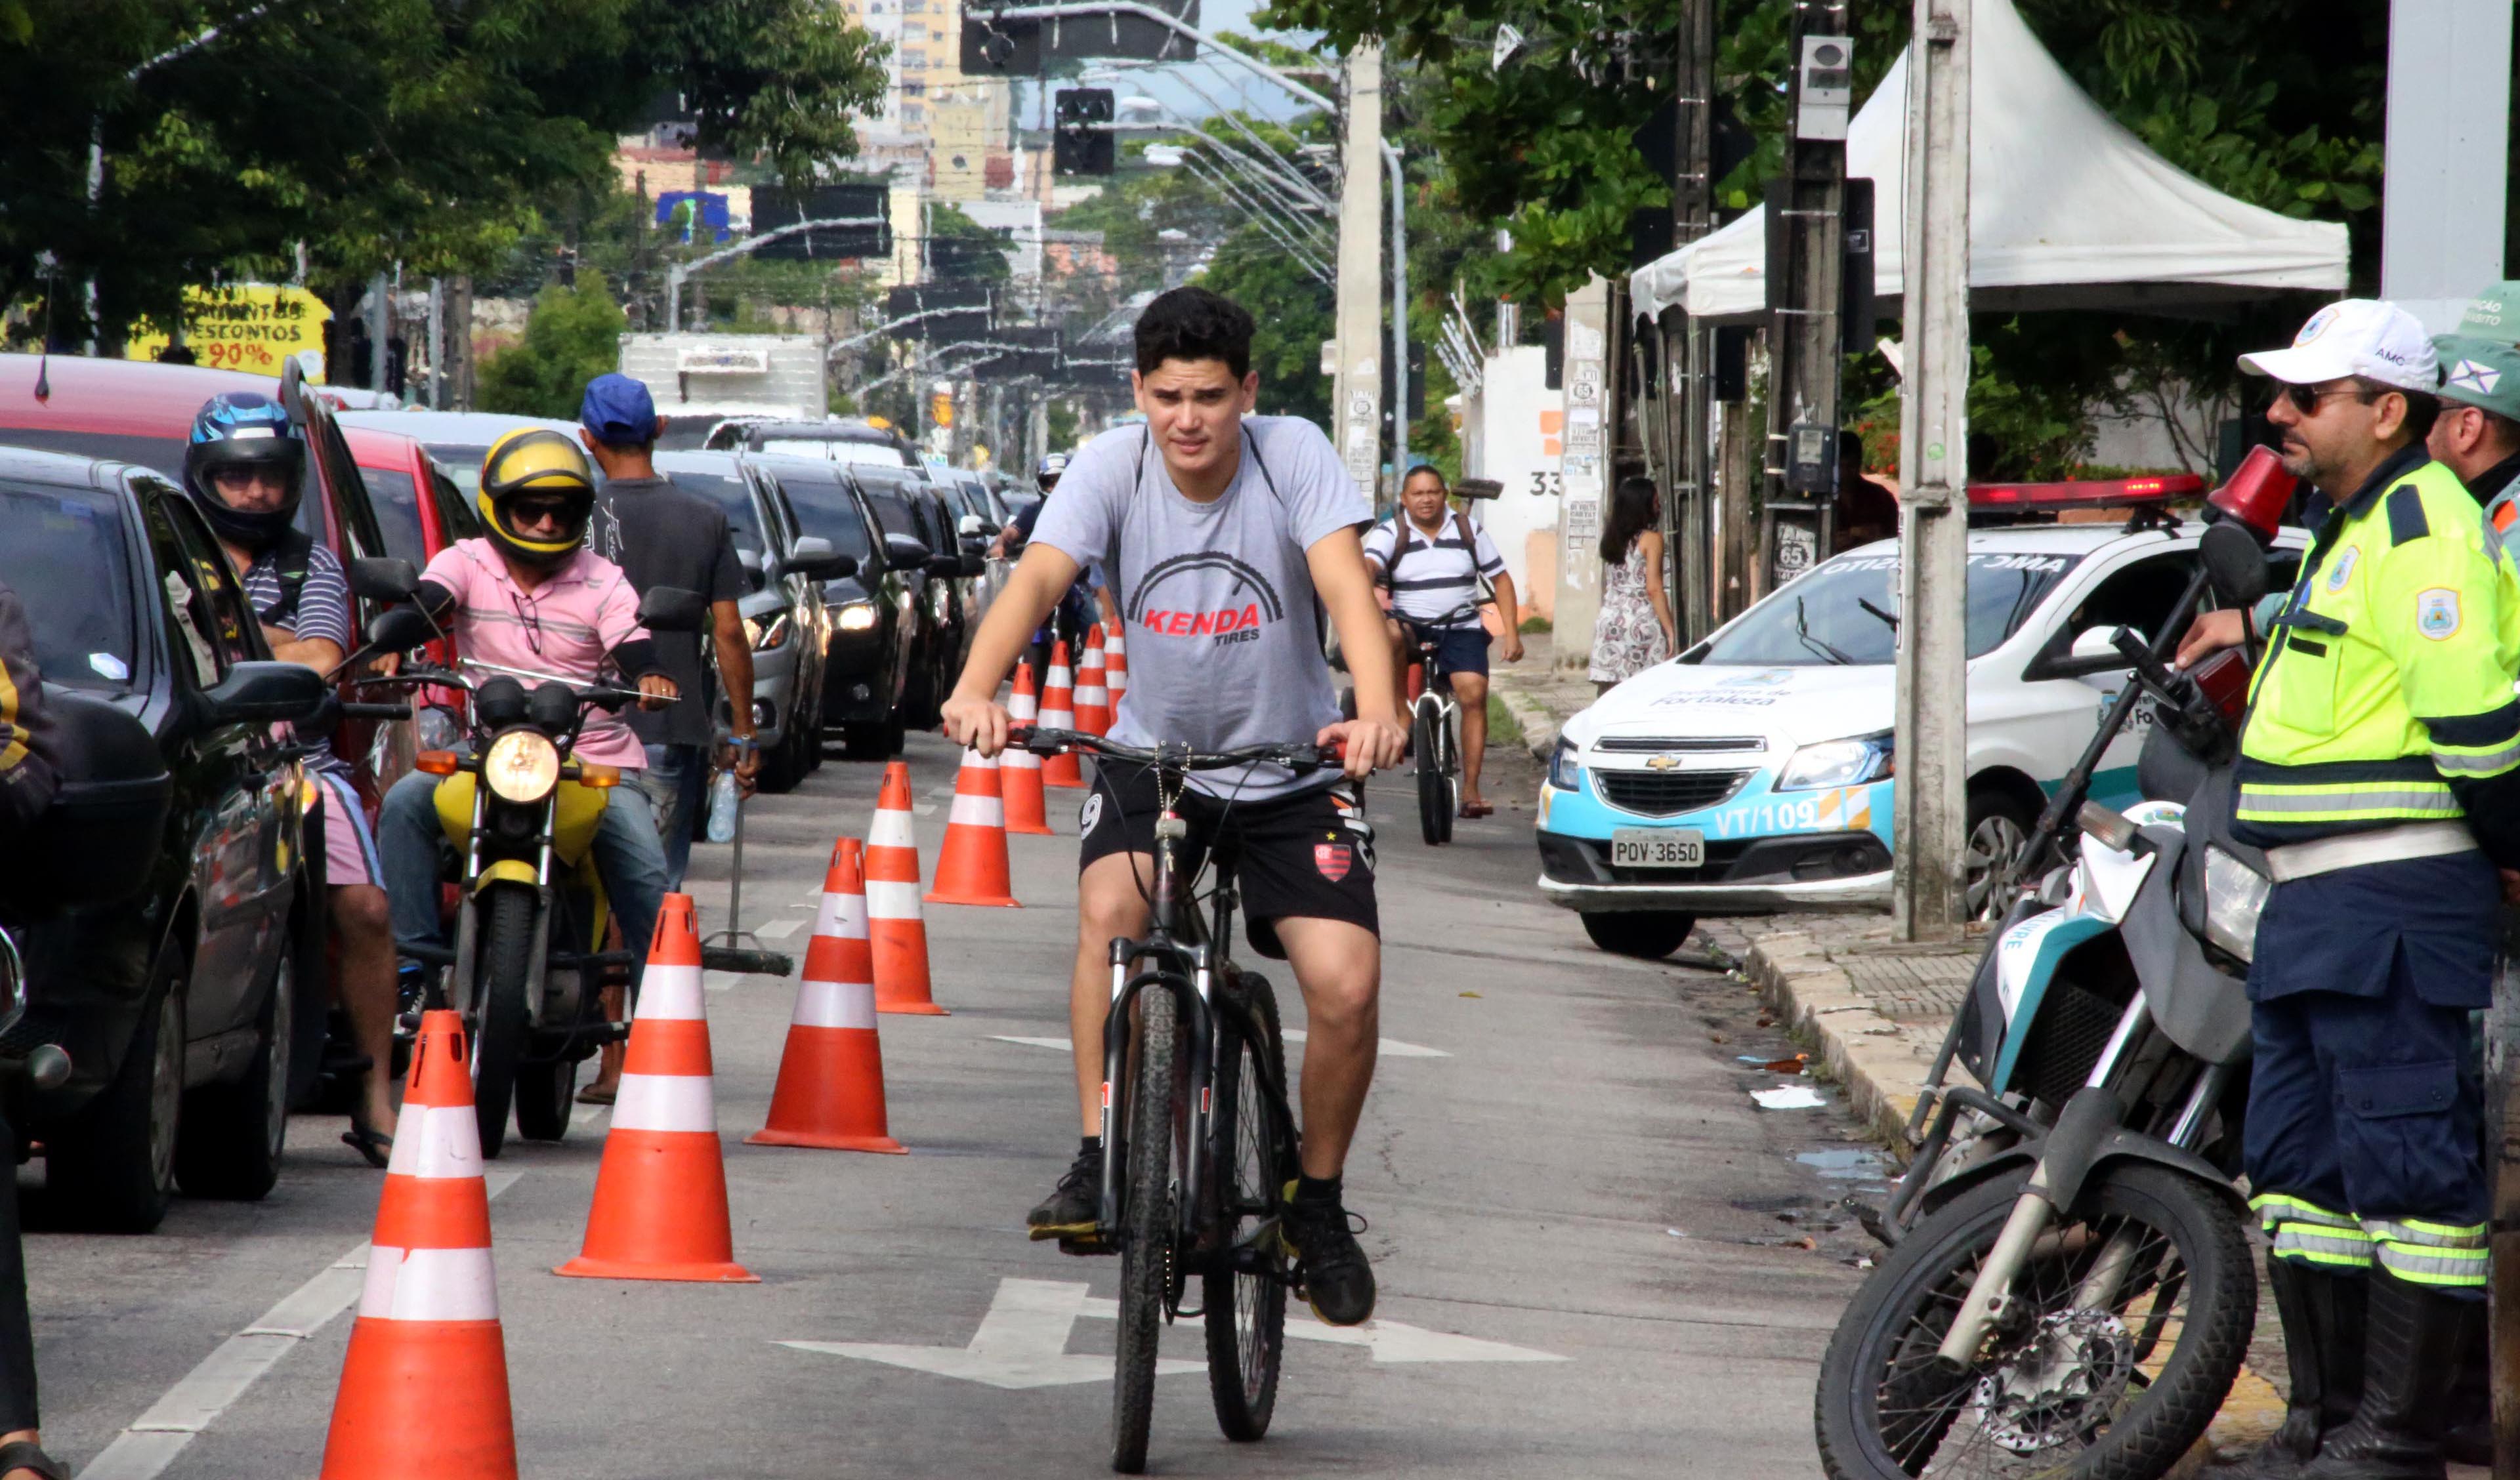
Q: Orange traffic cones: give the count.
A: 9